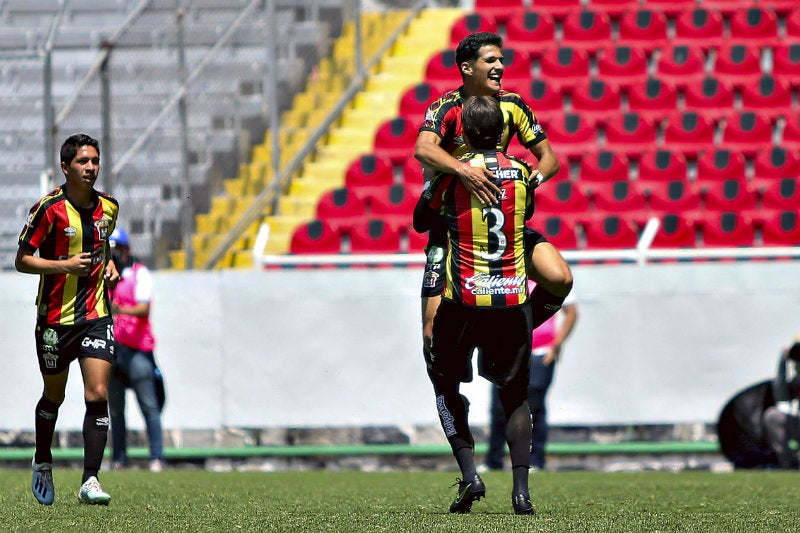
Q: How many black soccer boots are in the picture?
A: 2